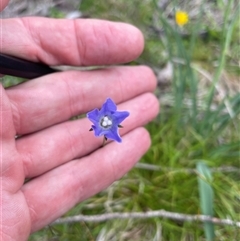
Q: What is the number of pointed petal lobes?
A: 5